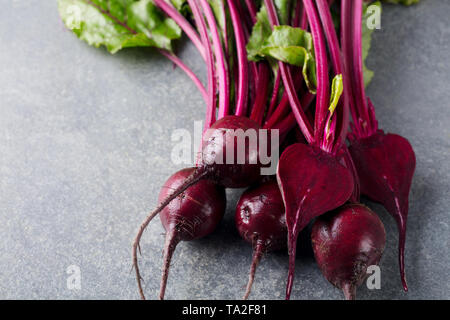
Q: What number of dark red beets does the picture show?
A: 6